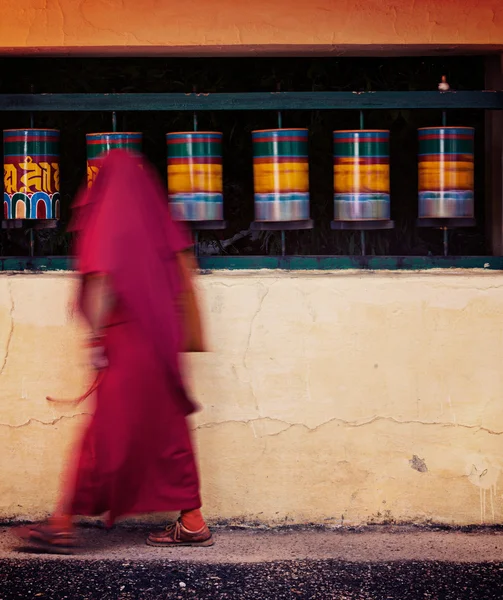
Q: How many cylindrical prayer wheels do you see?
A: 6